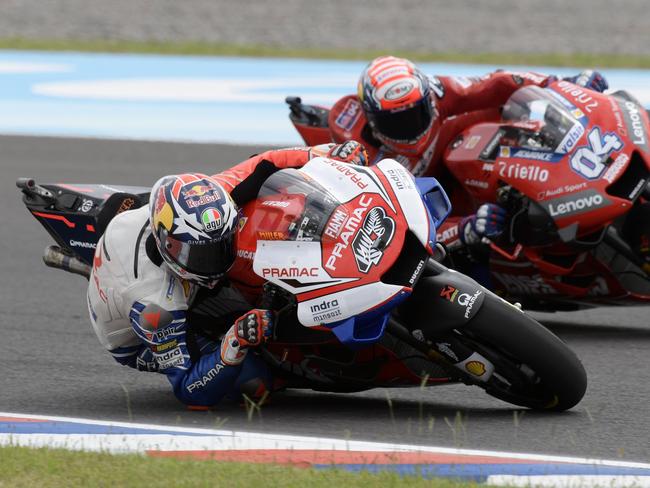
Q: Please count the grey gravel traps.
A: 1